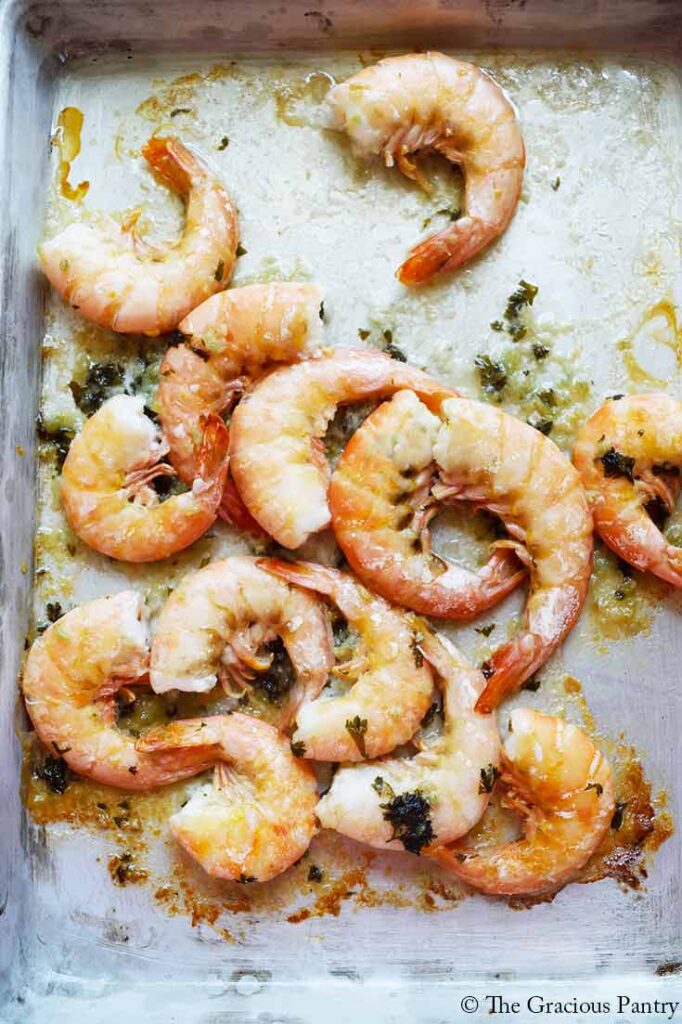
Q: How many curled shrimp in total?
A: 14